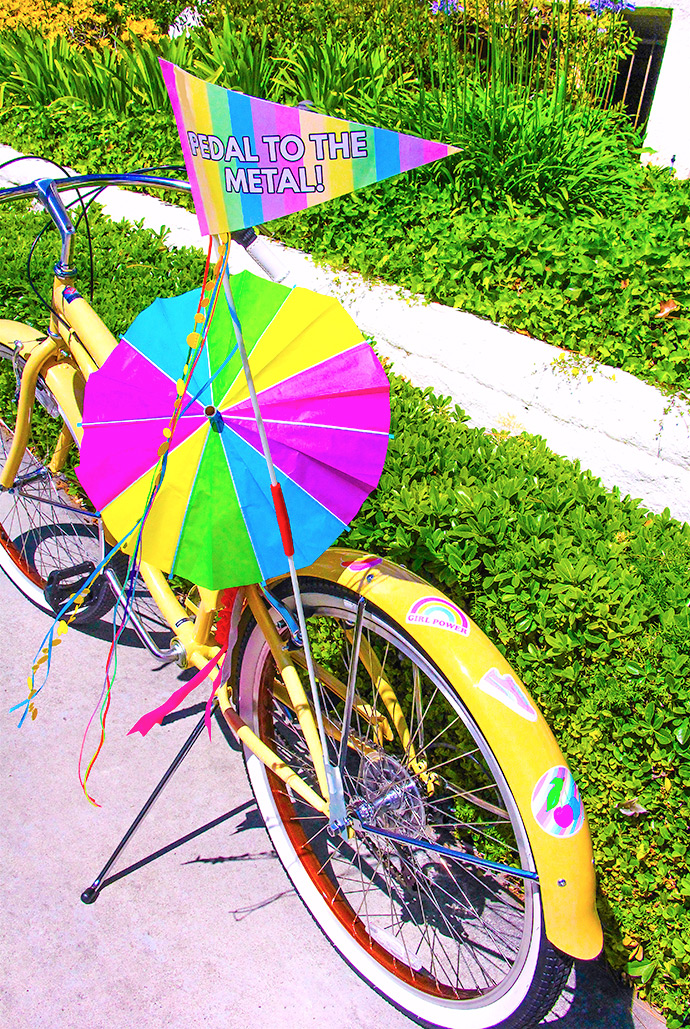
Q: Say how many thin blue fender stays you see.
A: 1